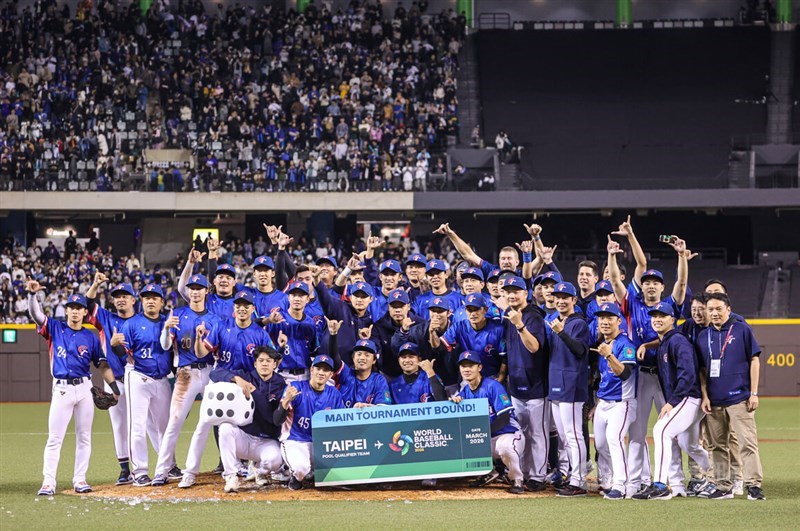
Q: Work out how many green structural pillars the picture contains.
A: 5